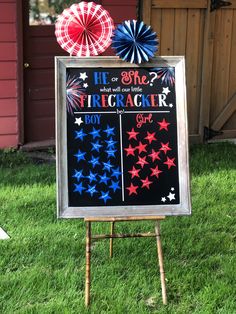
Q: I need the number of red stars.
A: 13